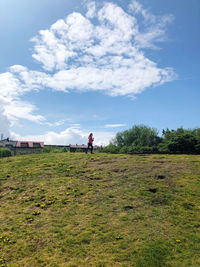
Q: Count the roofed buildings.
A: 2